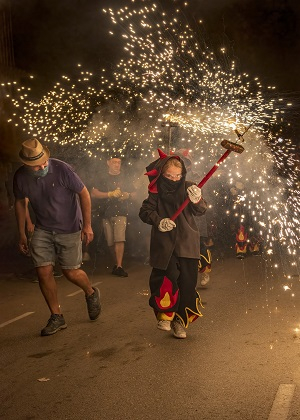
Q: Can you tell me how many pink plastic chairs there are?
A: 0